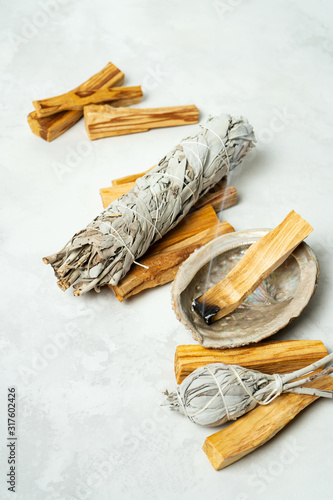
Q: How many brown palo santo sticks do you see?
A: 11